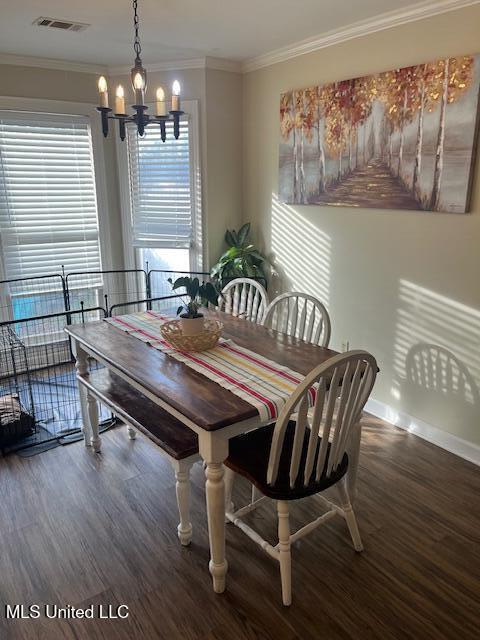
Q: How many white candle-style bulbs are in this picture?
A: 5